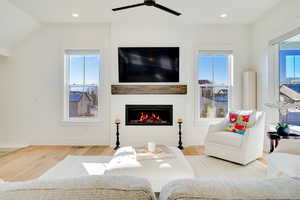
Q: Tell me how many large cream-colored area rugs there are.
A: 1